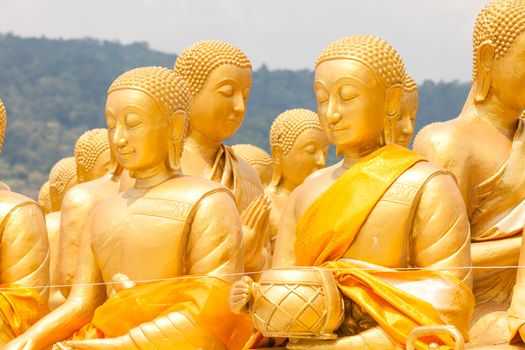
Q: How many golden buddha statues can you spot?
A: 11